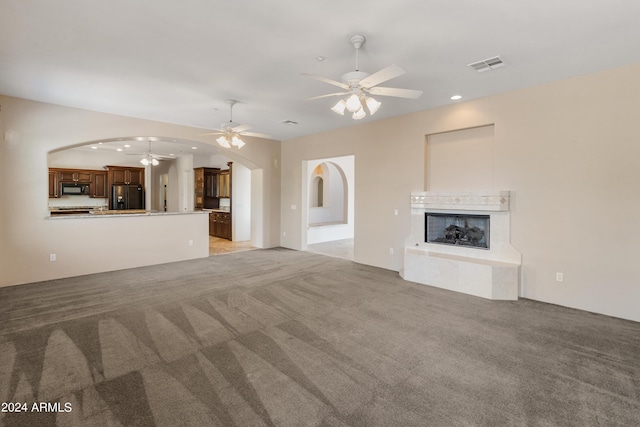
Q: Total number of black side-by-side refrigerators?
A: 1